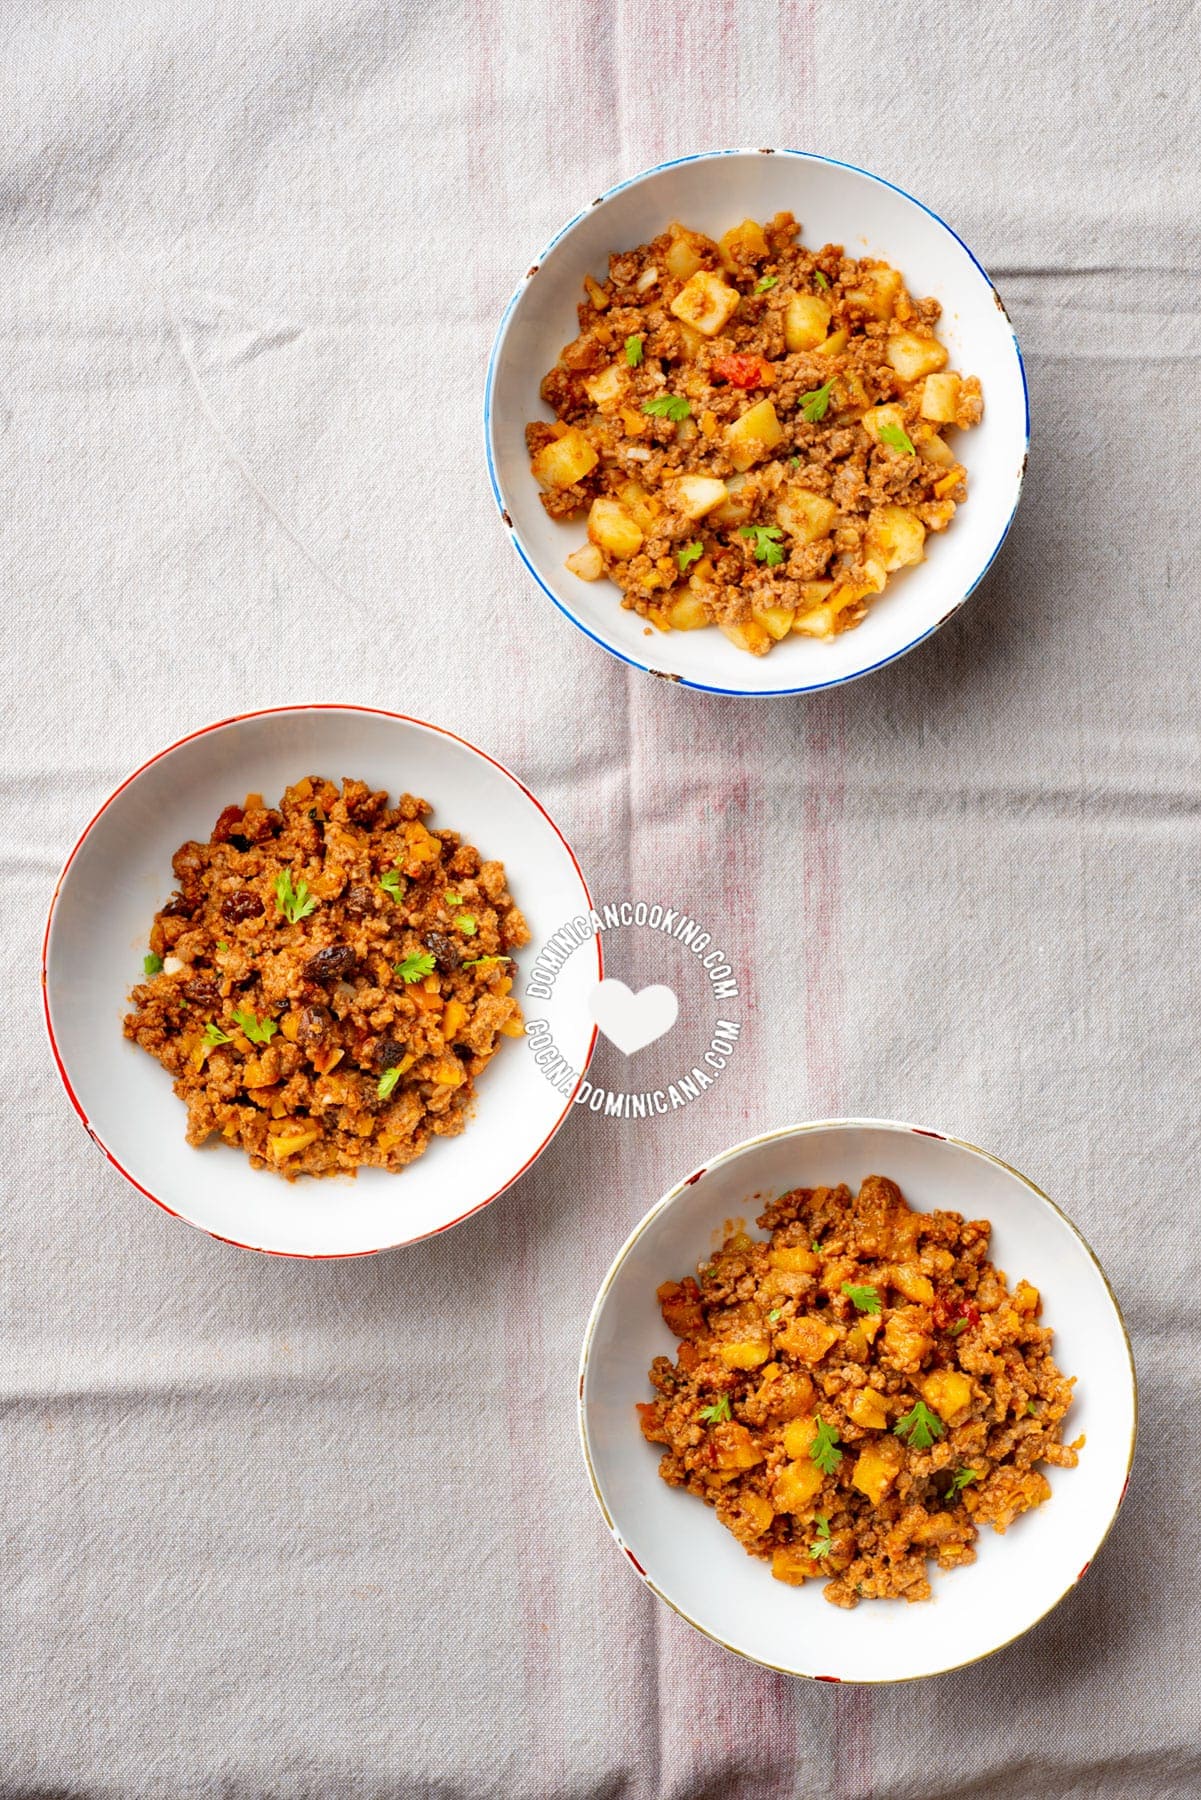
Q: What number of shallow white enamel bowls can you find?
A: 3